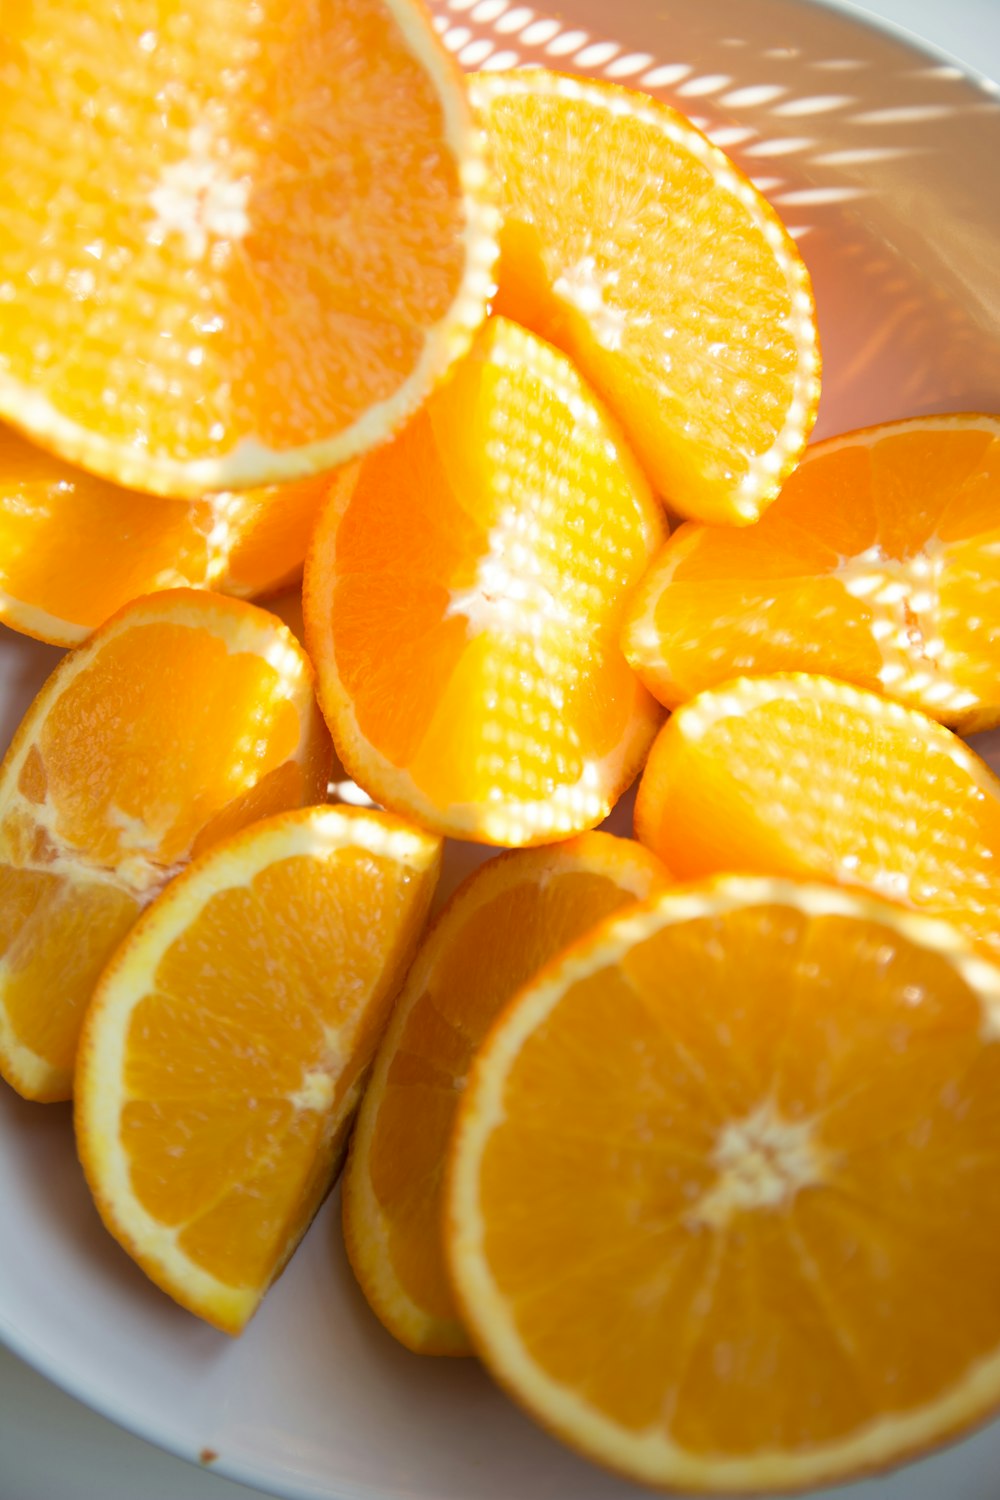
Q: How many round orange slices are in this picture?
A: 2